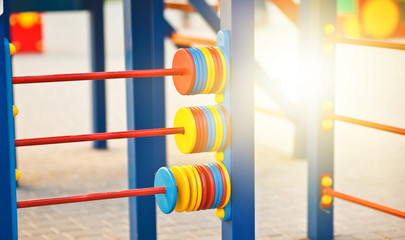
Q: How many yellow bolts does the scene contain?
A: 12